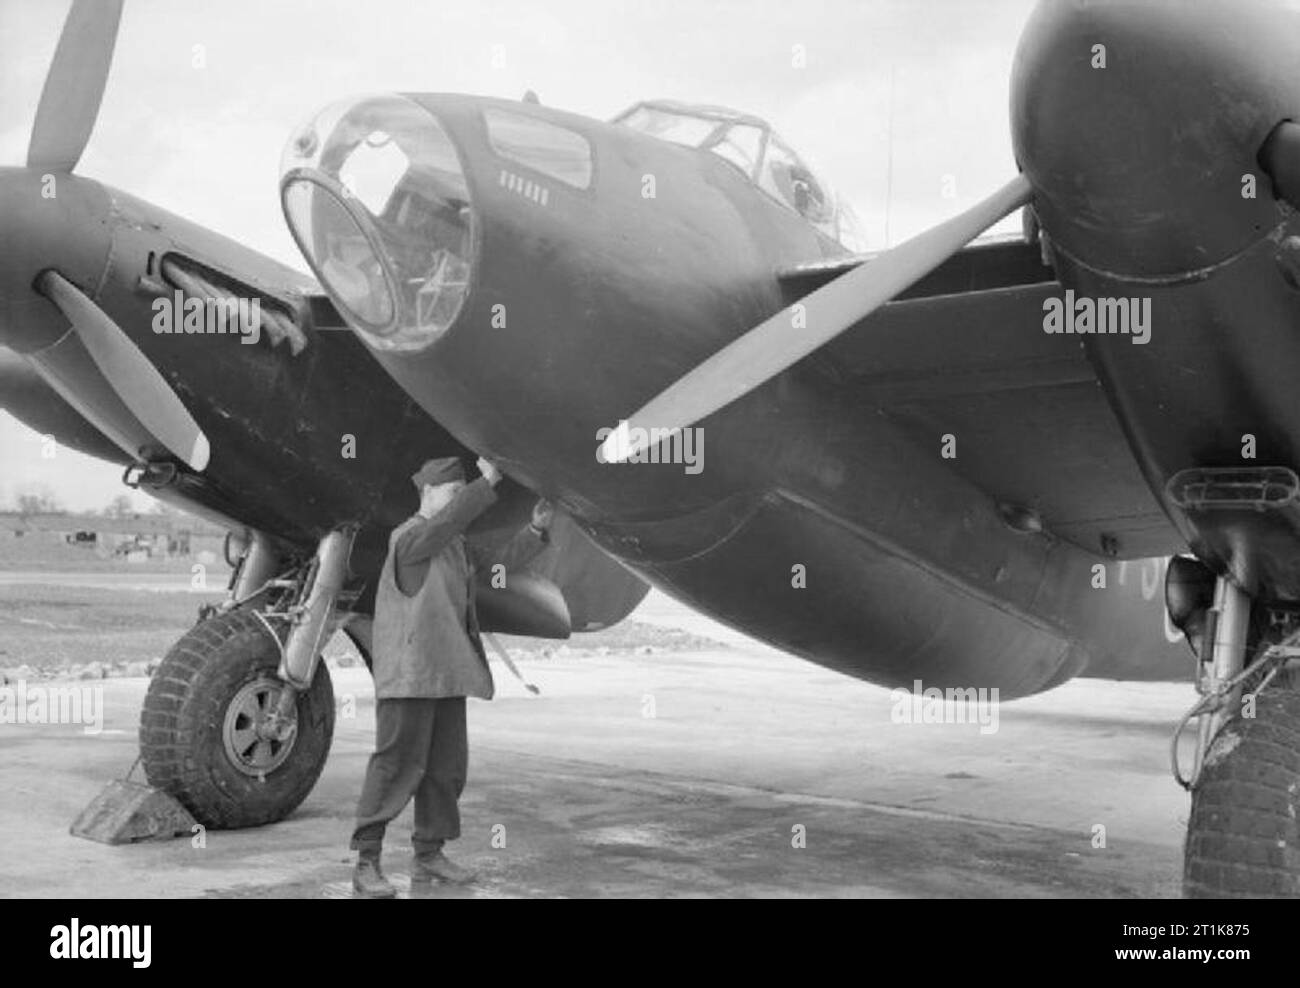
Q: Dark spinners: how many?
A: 2